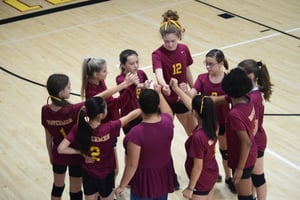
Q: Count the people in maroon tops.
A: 10